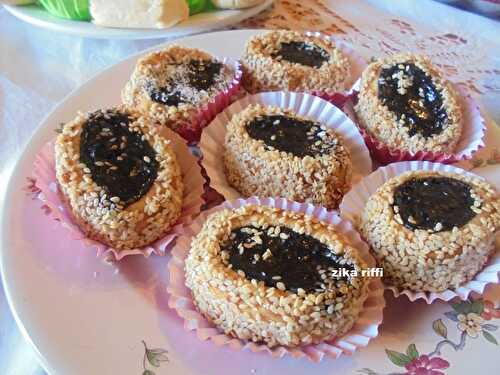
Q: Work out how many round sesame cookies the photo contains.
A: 7